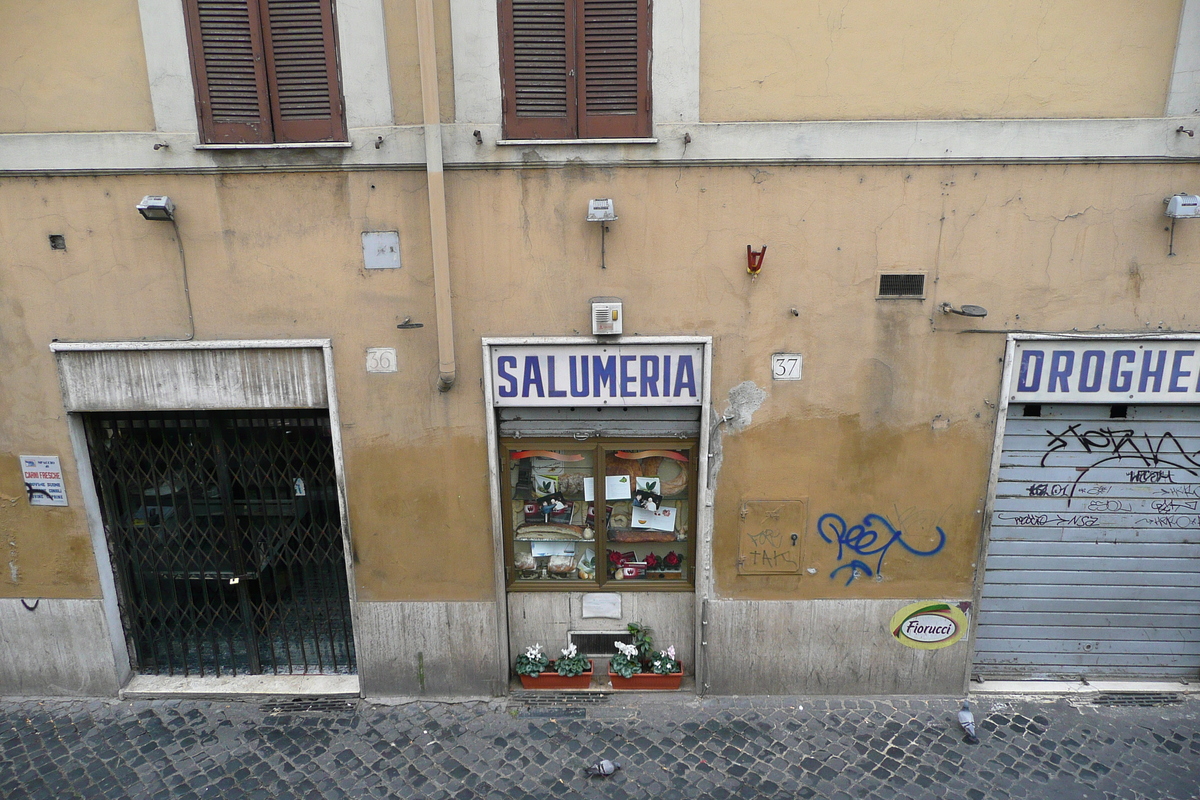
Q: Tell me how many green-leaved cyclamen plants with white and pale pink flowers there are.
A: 4